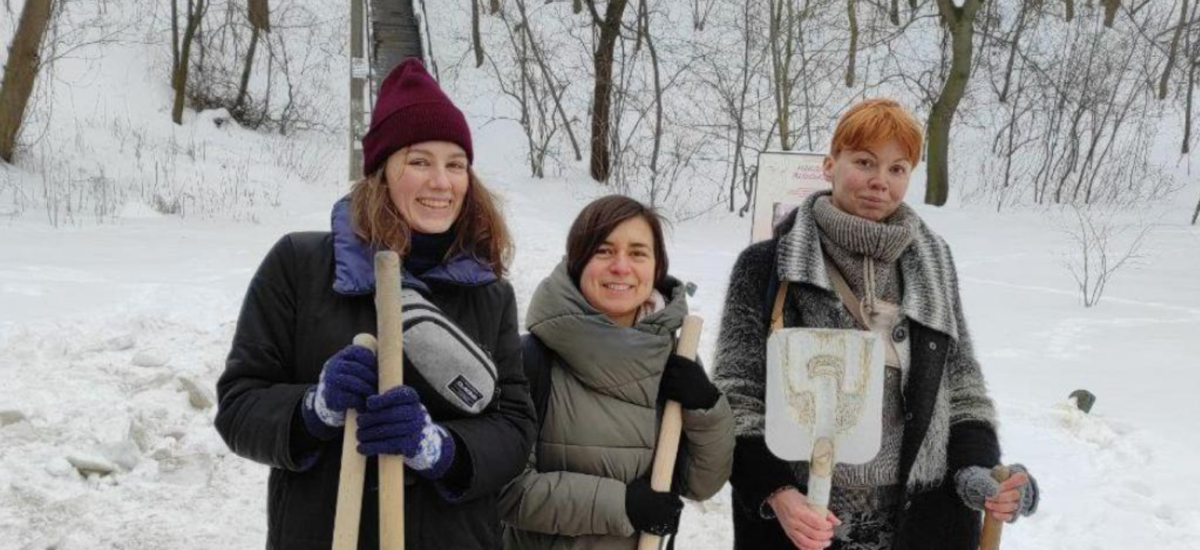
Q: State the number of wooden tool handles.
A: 5